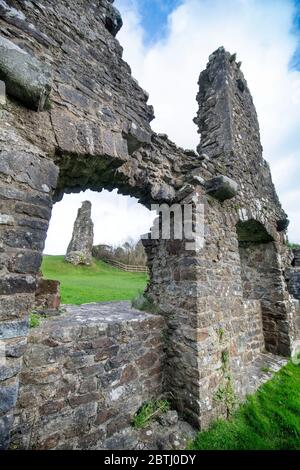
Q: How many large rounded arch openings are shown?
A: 2